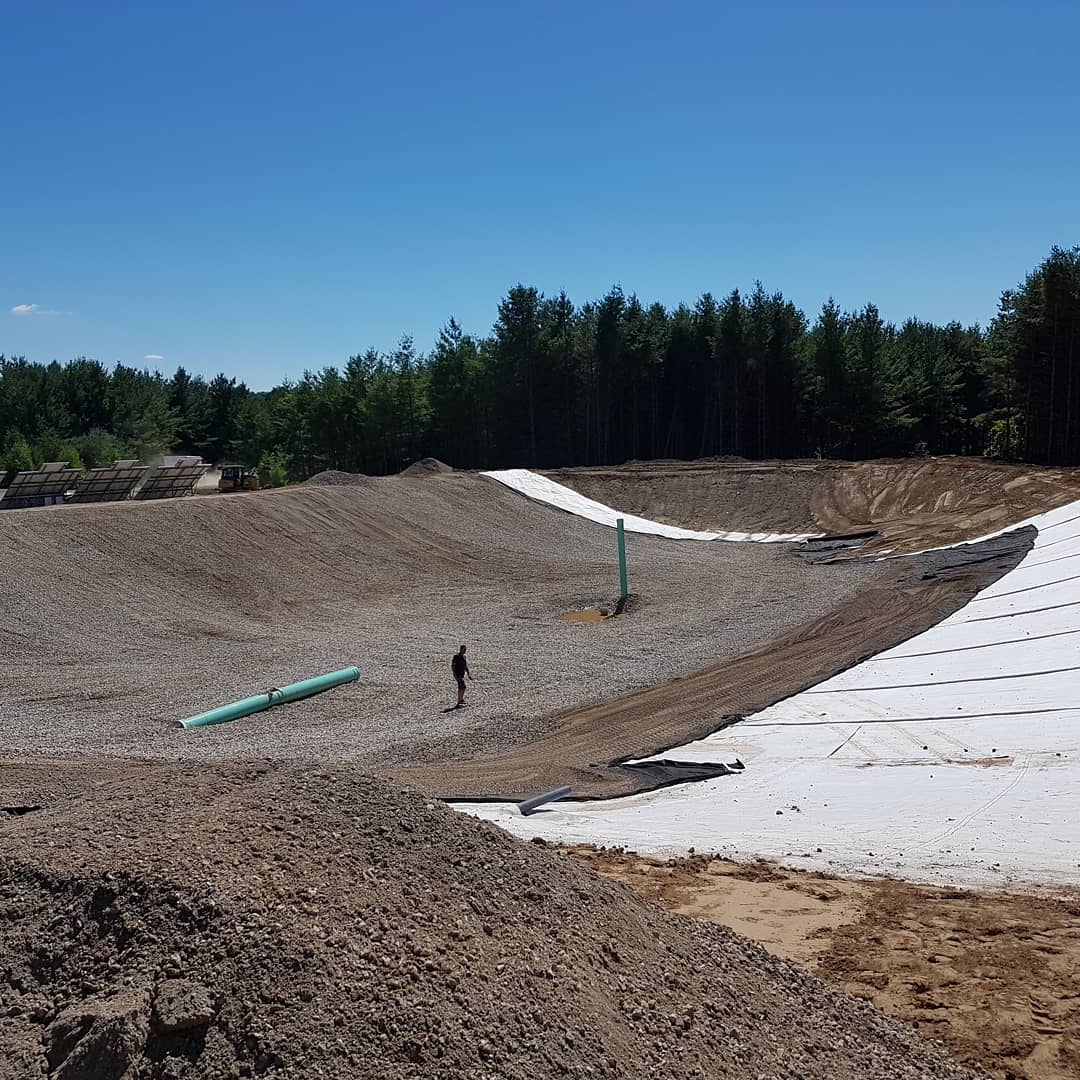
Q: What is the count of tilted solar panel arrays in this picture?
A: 3